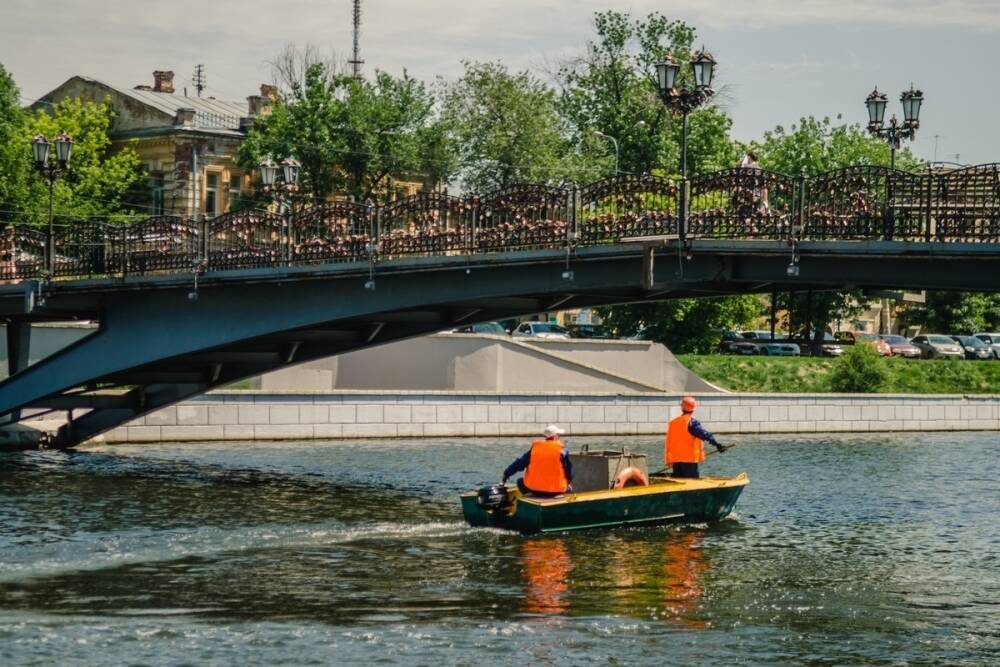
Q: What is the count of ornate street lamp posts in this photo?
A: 4